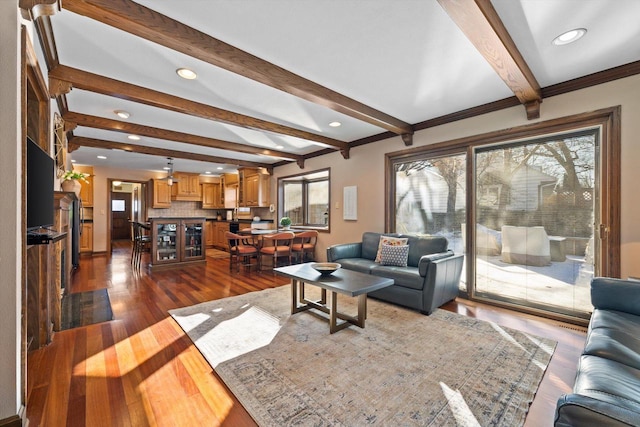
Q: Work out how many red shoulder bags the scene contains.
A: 0